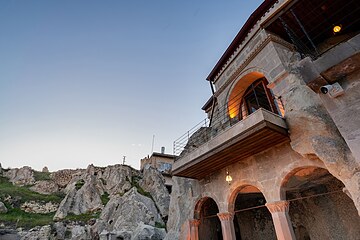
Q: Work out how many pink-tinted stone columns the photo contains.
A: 3